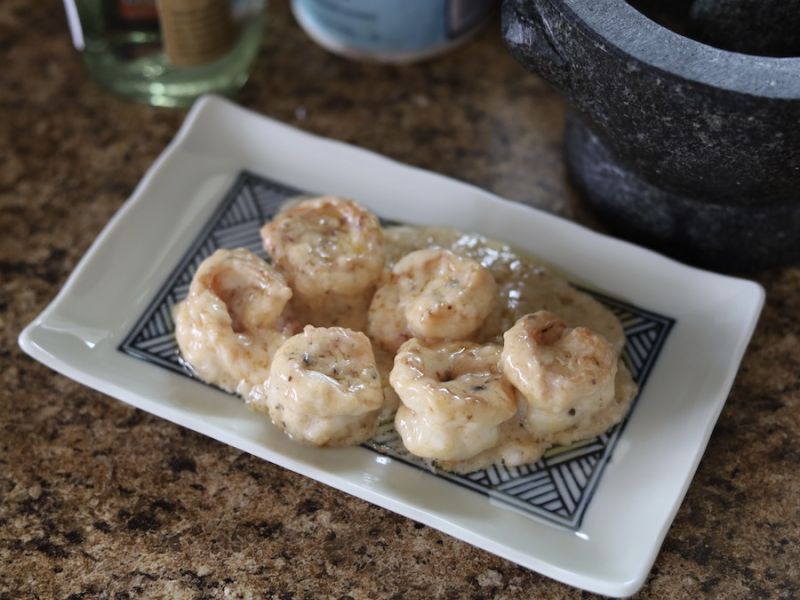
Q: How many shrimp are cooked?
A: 6